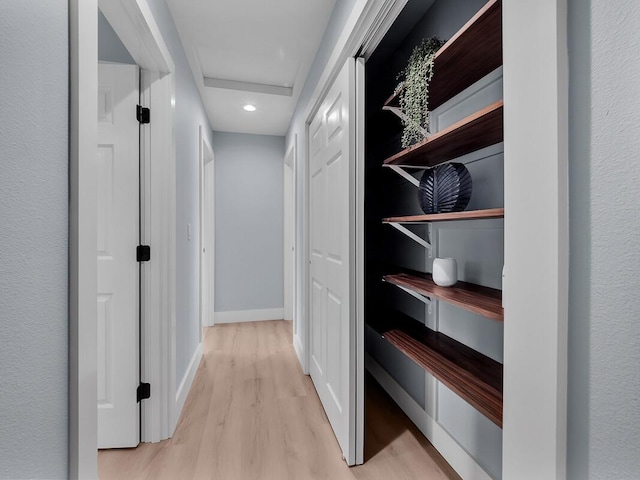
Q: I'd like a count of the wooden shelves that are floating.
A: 5